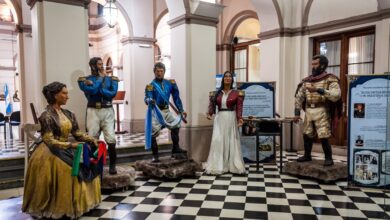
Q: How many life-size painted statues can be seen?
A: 5